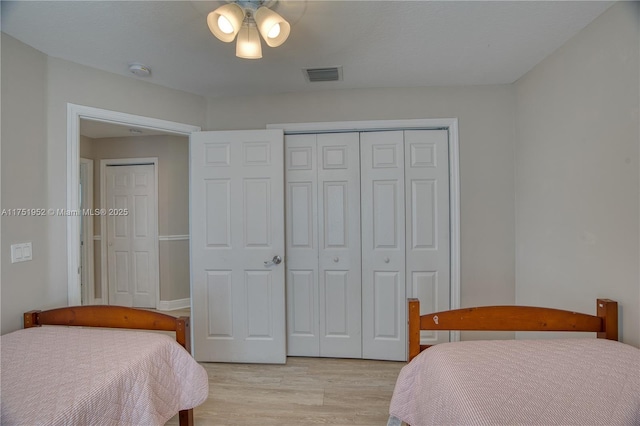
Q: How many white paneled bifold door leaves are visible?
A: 4